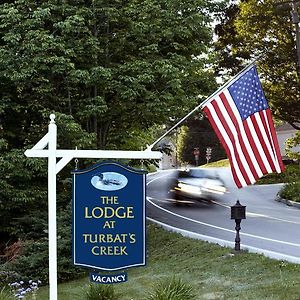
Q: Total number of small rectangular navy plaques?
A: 1